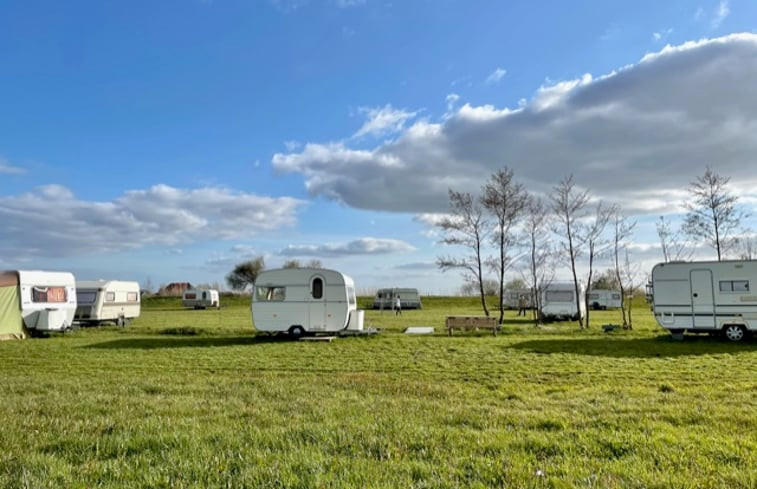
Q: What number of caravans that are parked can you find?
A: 9